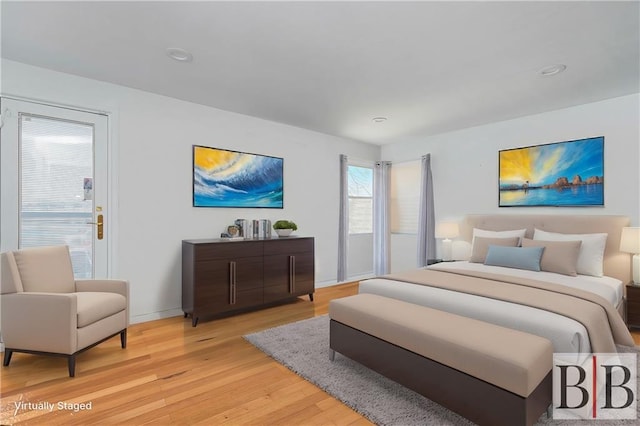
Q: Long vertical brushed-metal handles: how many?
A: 4